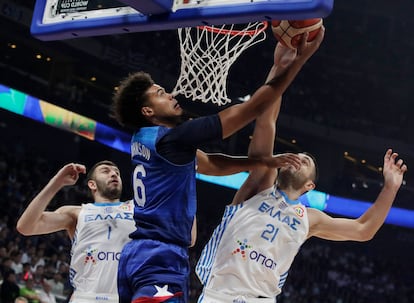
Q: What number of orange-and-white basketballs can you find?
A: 1